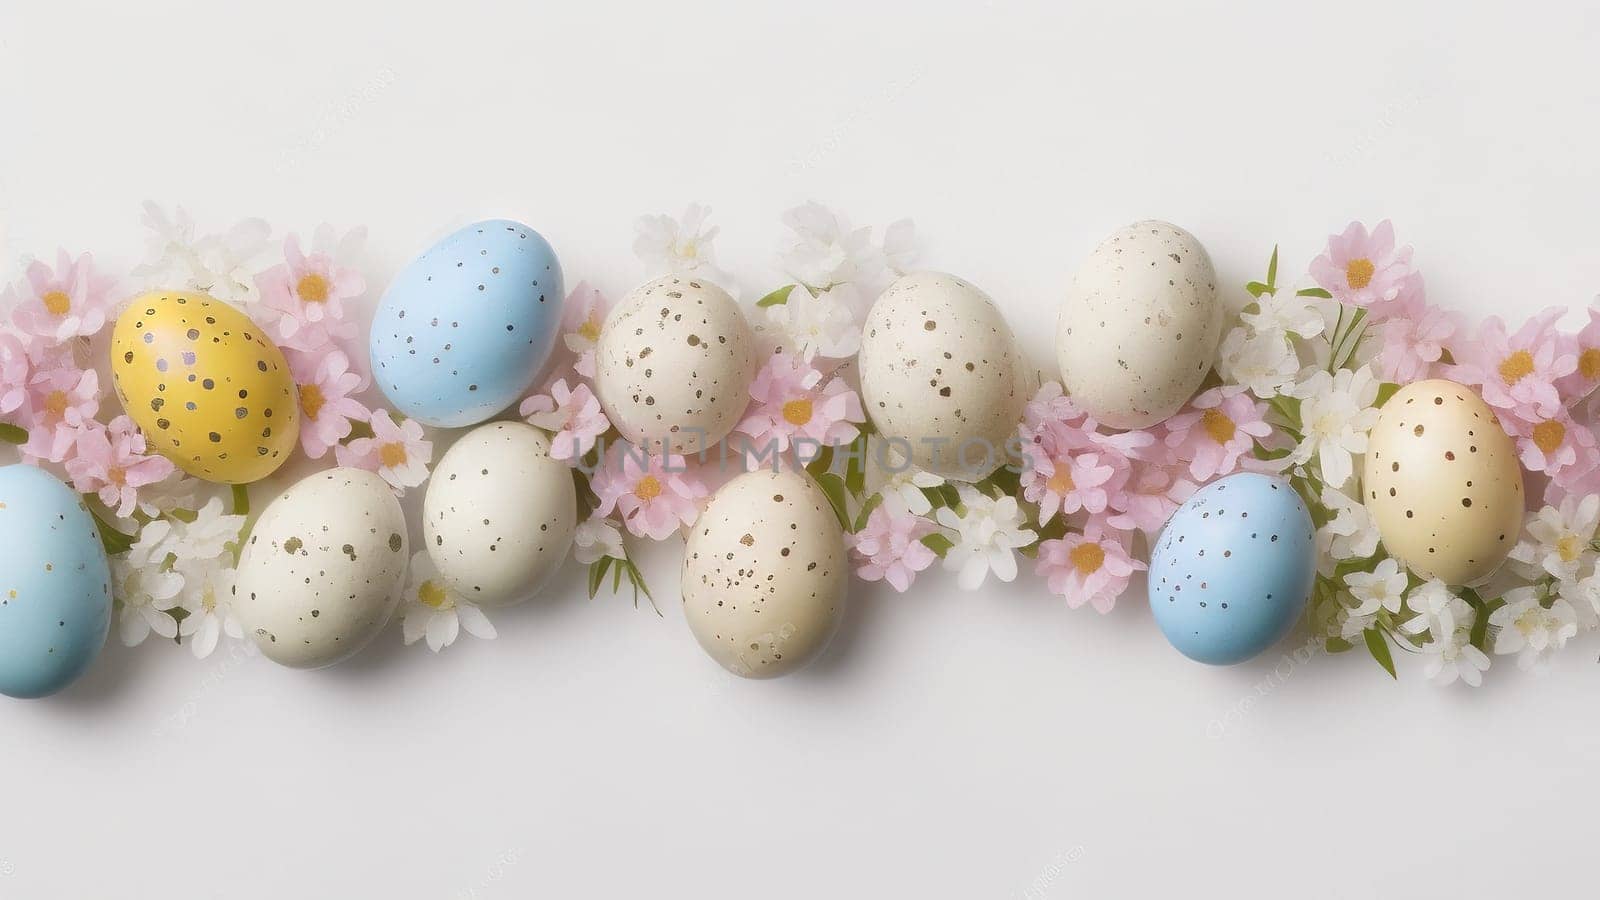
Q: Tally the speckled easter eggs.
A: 11